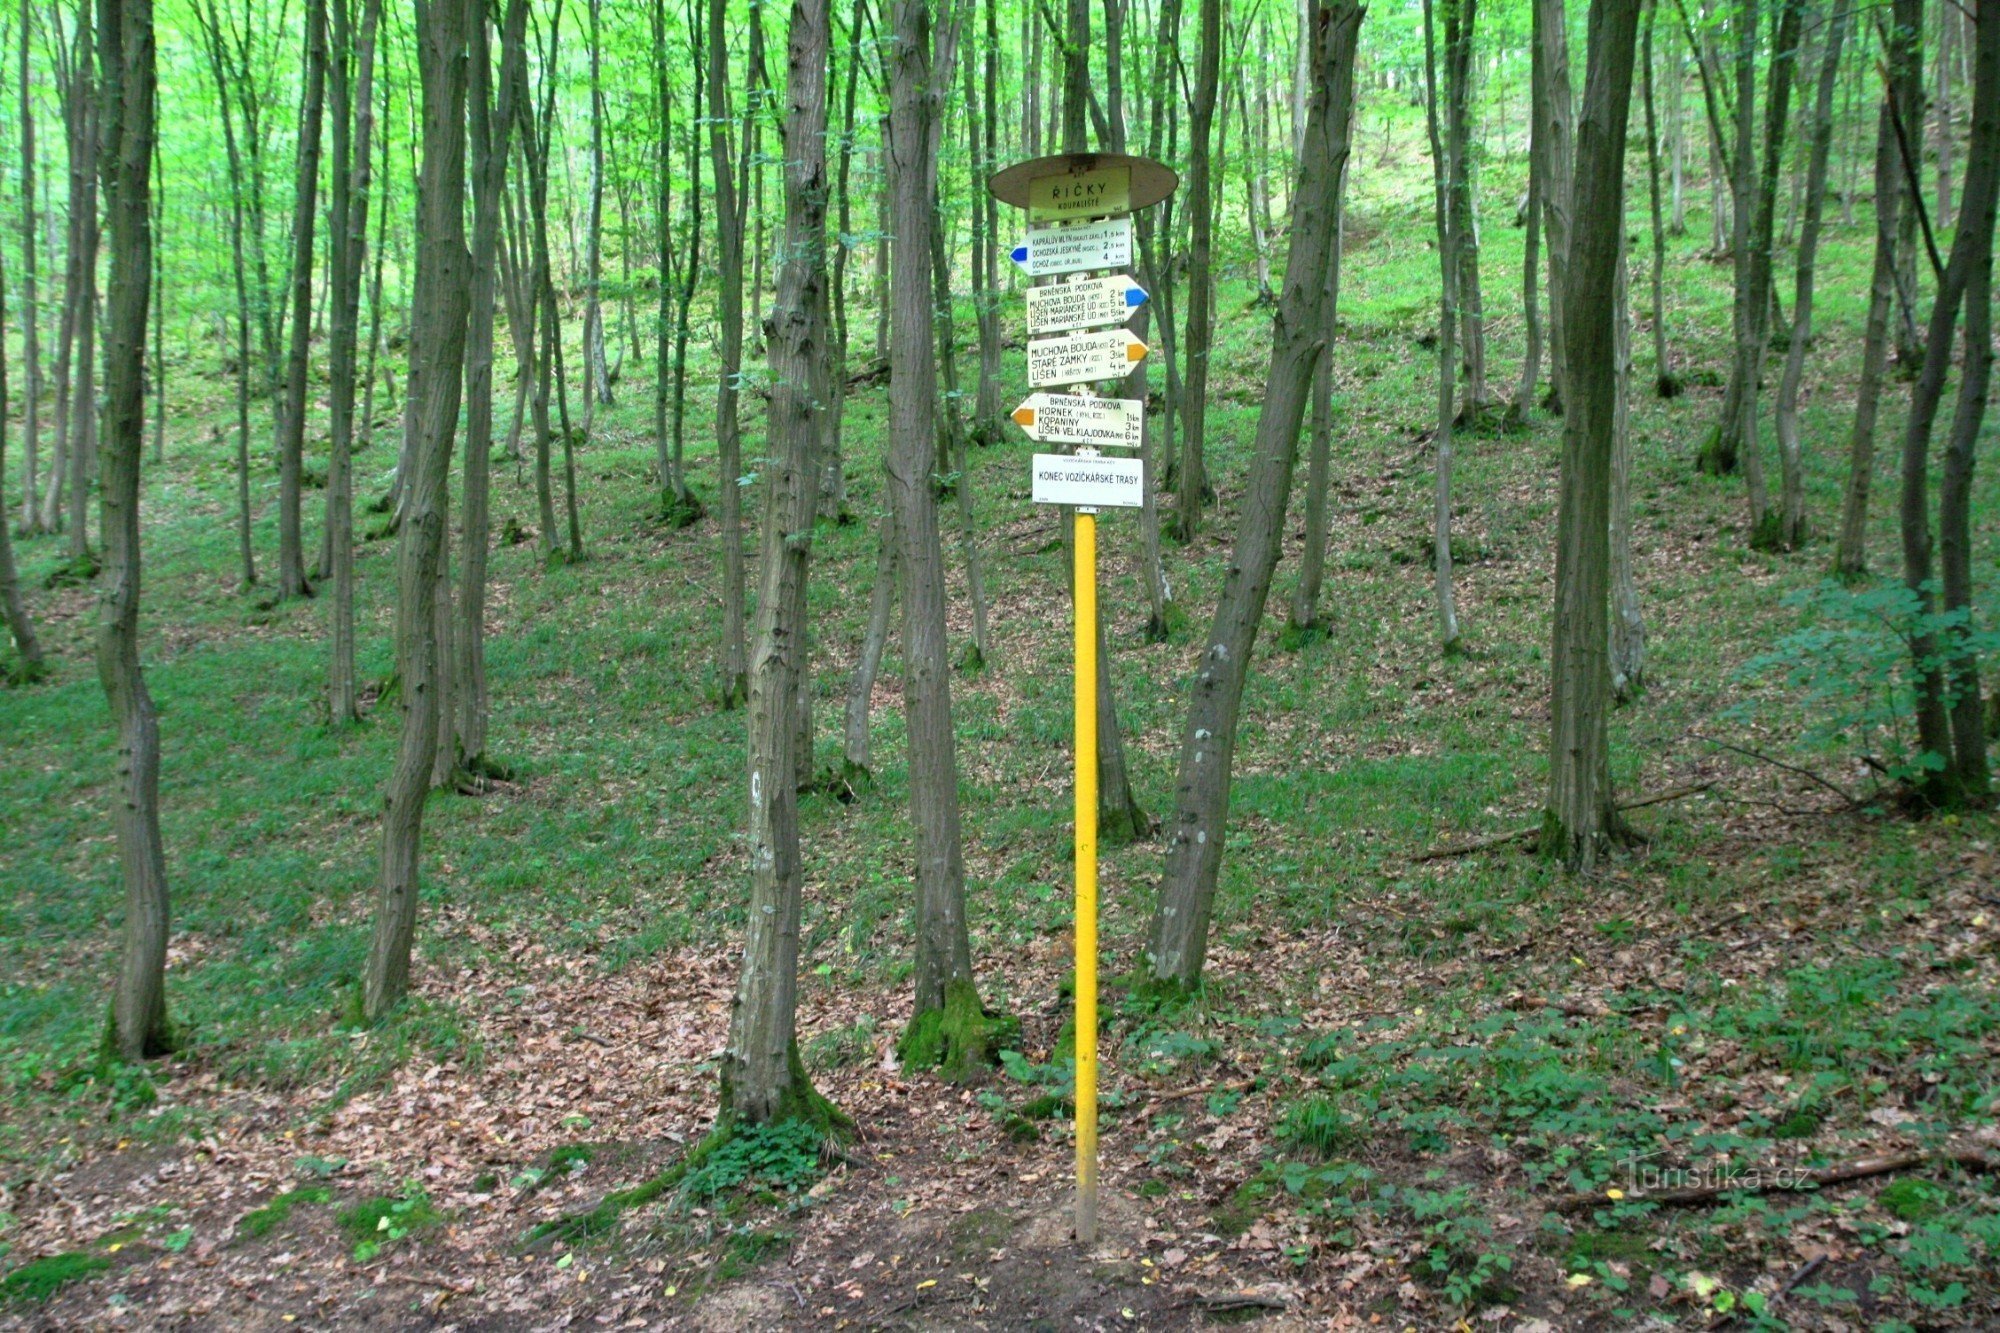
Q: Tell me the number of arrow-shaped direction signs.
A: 4